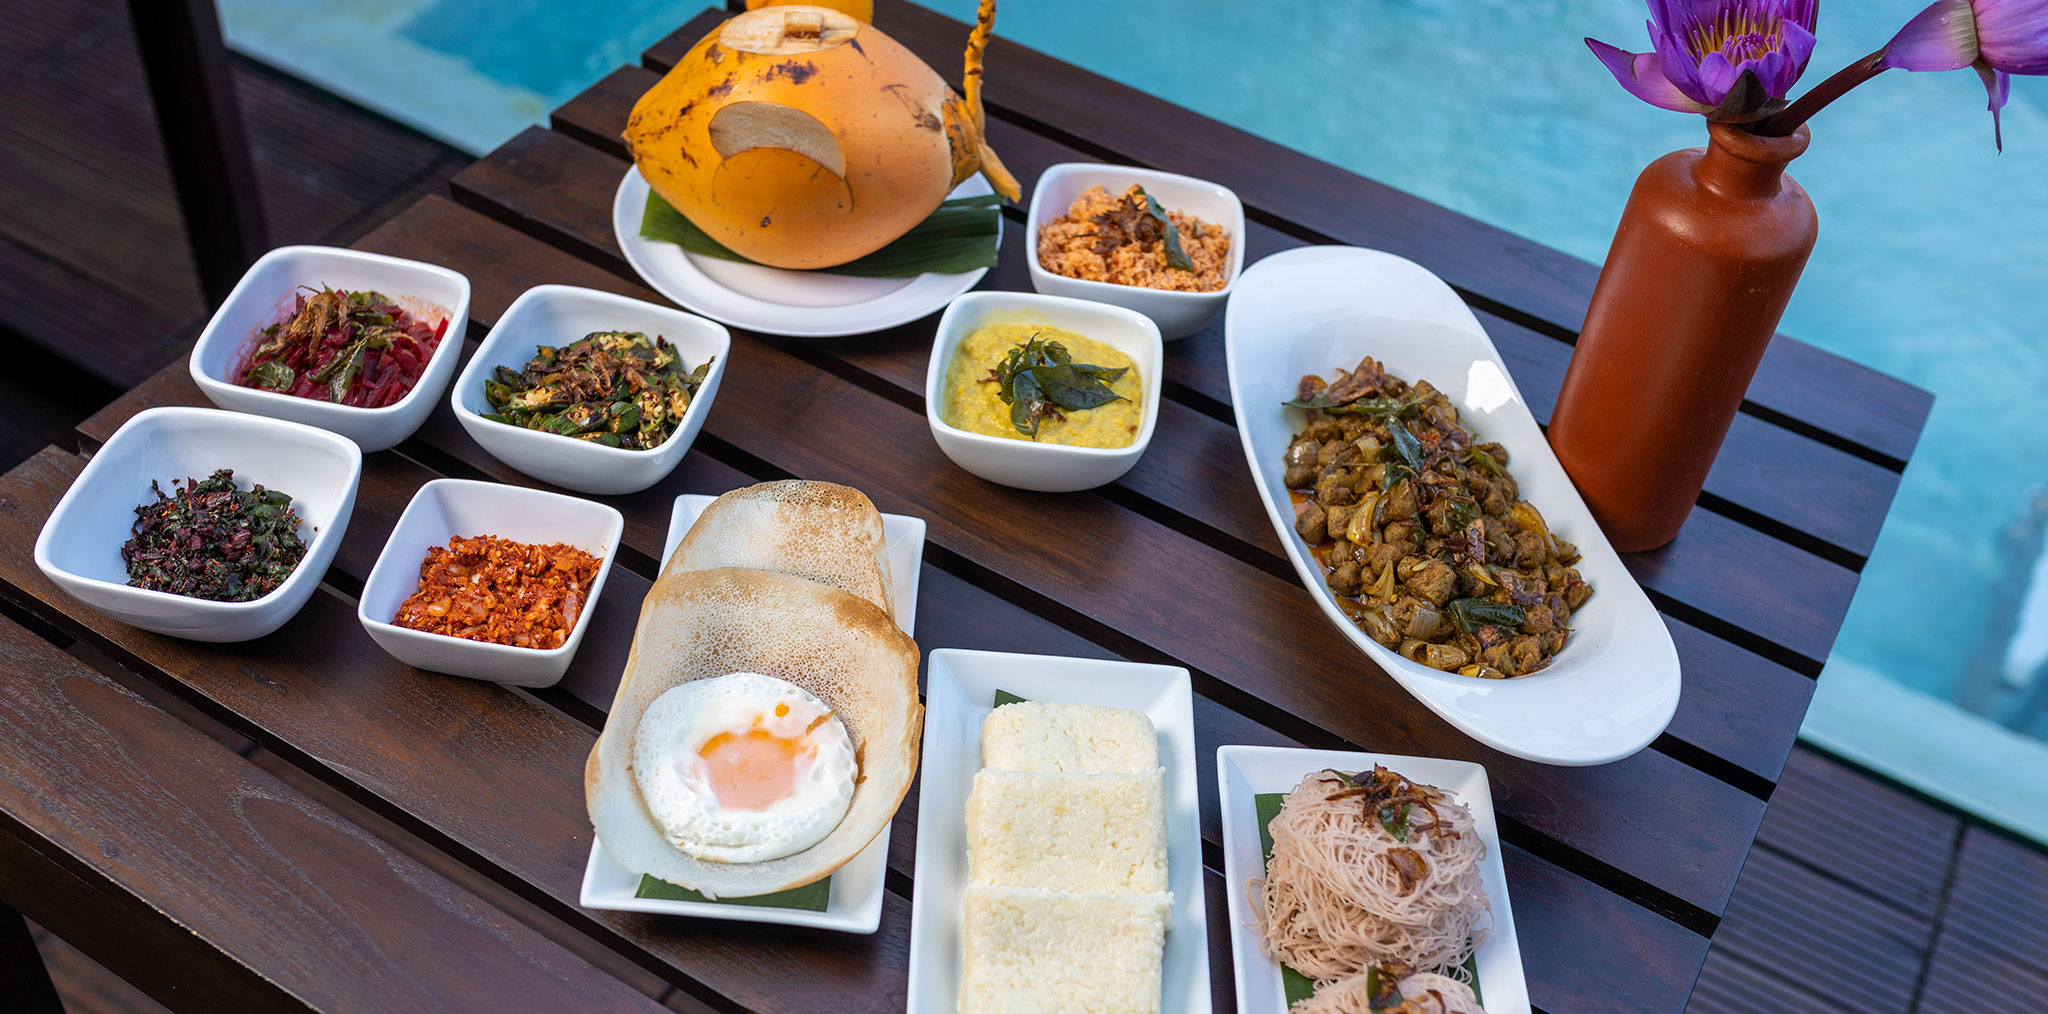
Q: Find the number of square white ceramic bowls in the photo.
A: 6